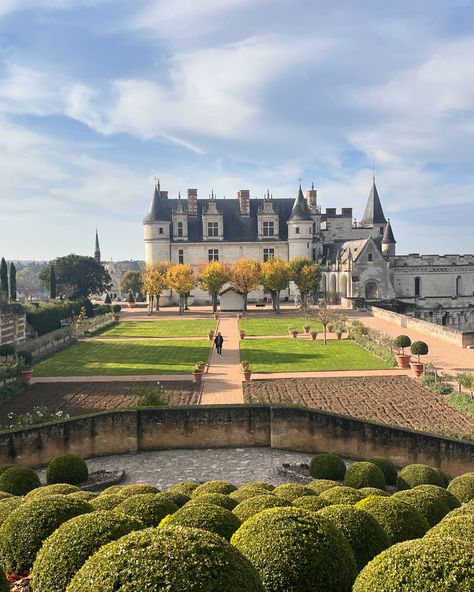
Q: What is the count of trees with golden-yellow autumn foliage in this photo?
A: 6